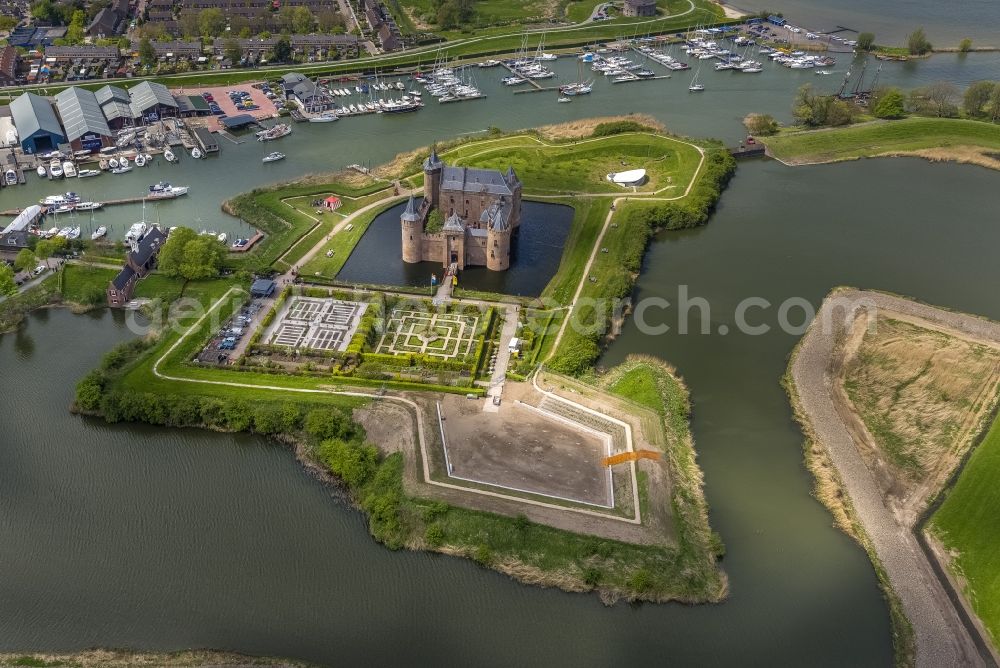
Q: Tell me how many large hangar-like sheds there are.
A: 4